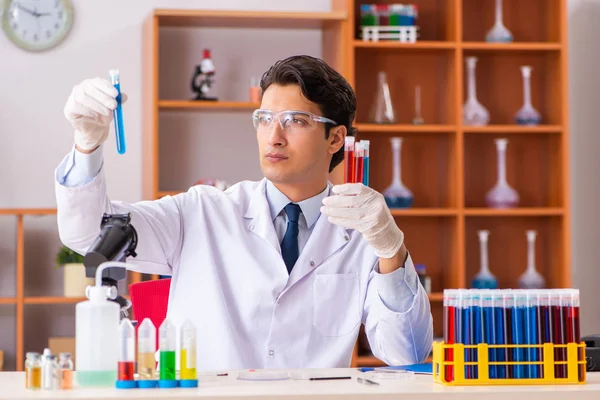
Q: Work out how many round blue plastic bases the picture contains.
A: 4